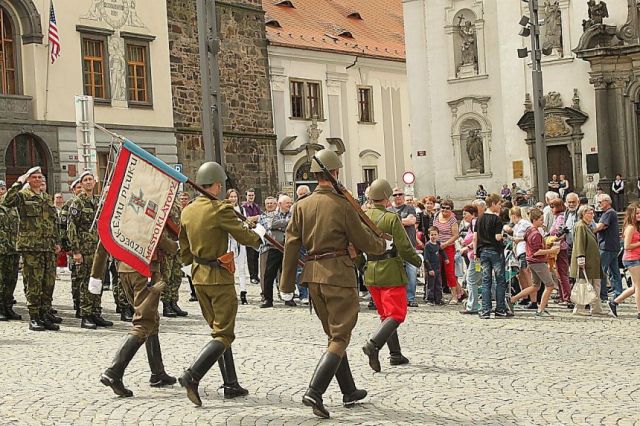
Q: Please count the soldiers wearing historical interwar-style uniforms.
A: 4